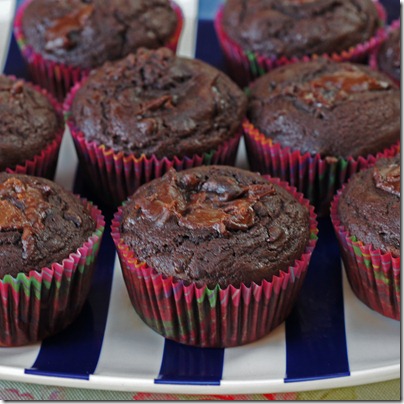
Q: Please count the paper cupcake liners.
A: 9